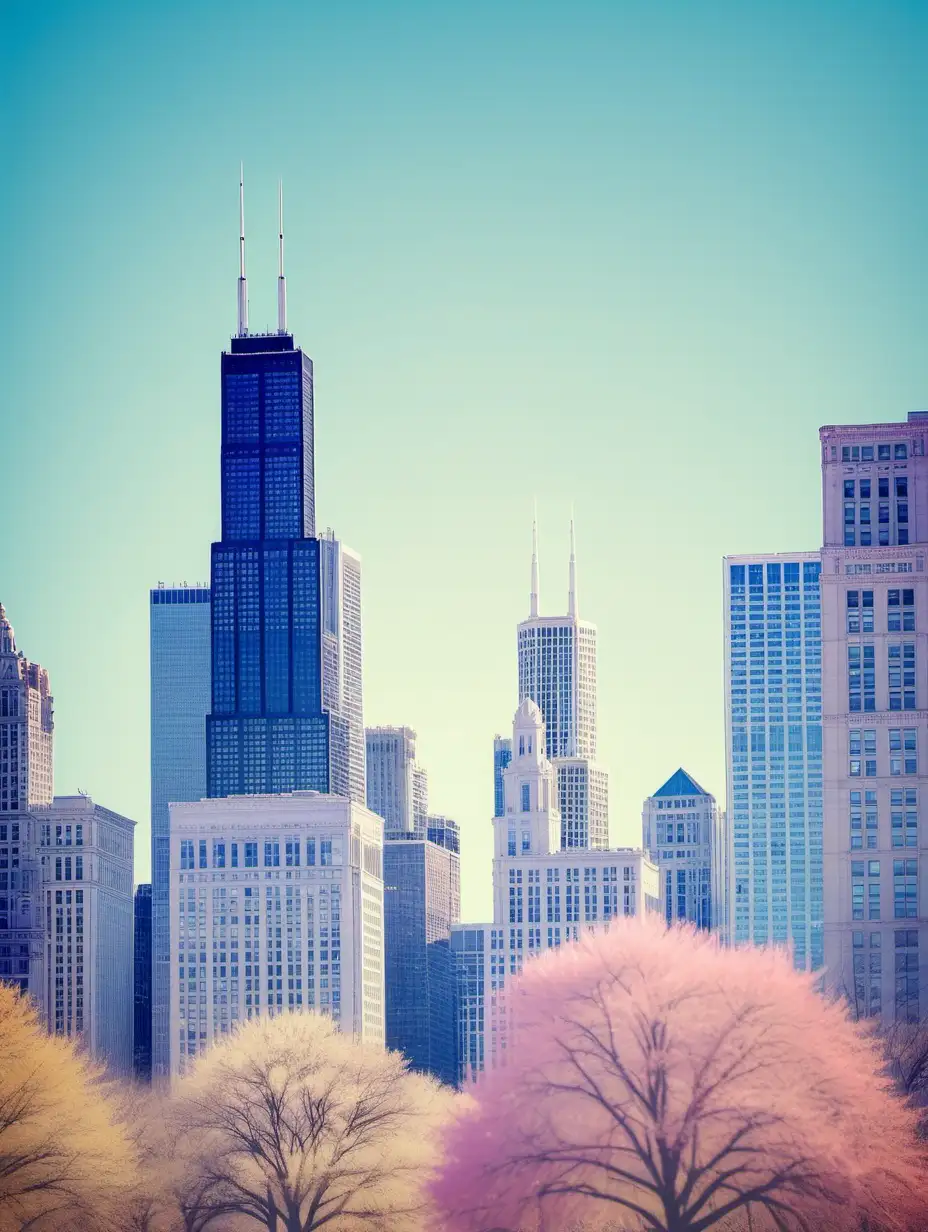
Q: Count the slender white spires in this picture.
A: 4